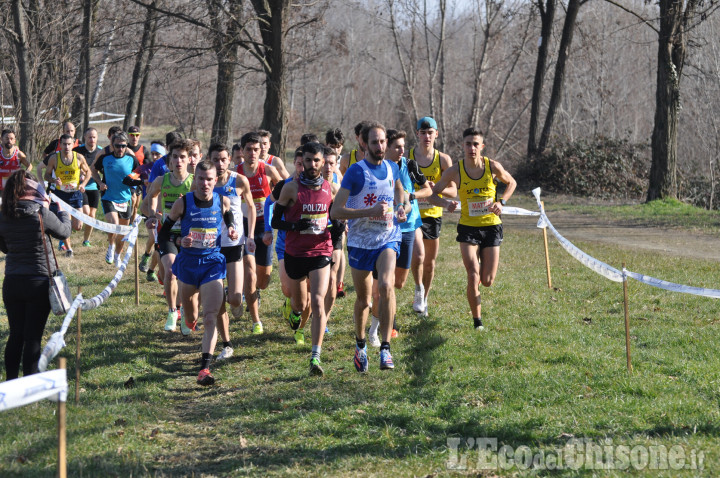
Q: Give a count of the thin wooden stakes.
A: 5